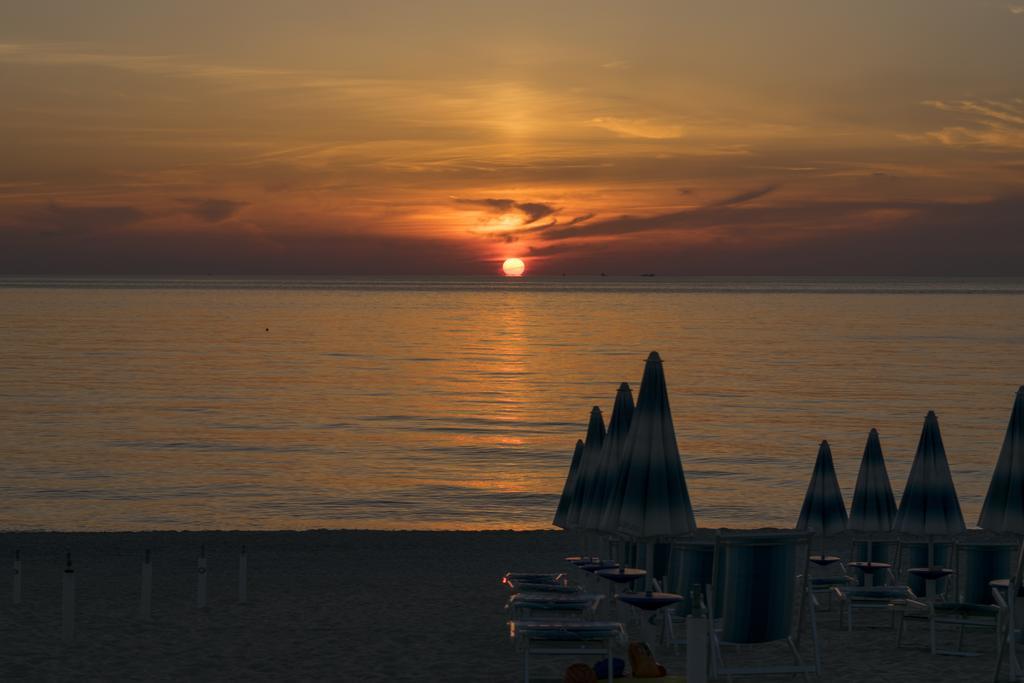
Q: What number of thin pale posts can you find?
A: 5